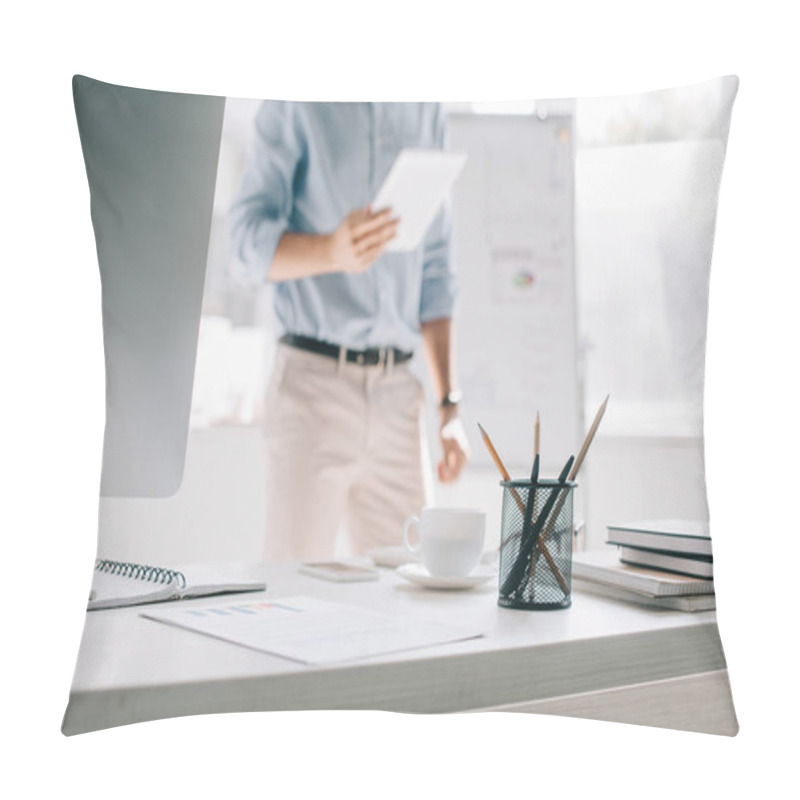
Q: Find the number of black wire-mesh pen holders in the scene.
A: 1